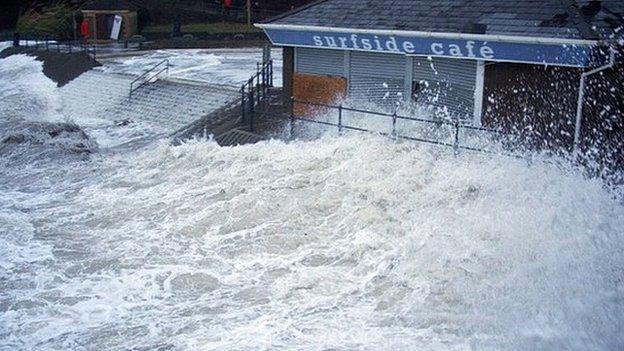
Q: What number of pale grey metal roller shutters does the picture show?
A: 3